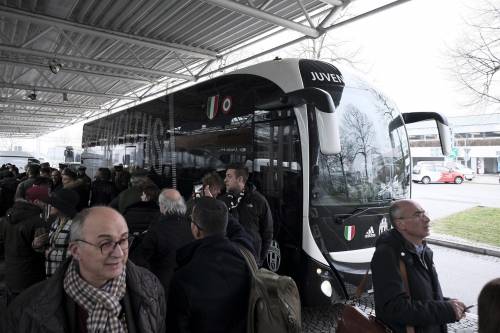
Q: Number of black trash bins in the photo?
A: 0